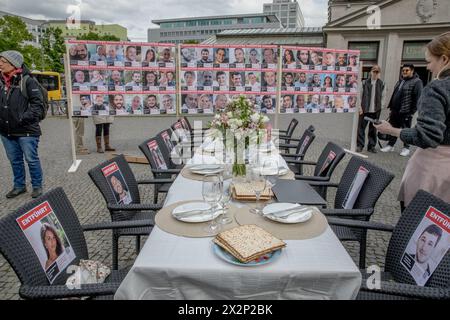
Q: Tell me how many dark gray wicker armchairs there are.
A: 12